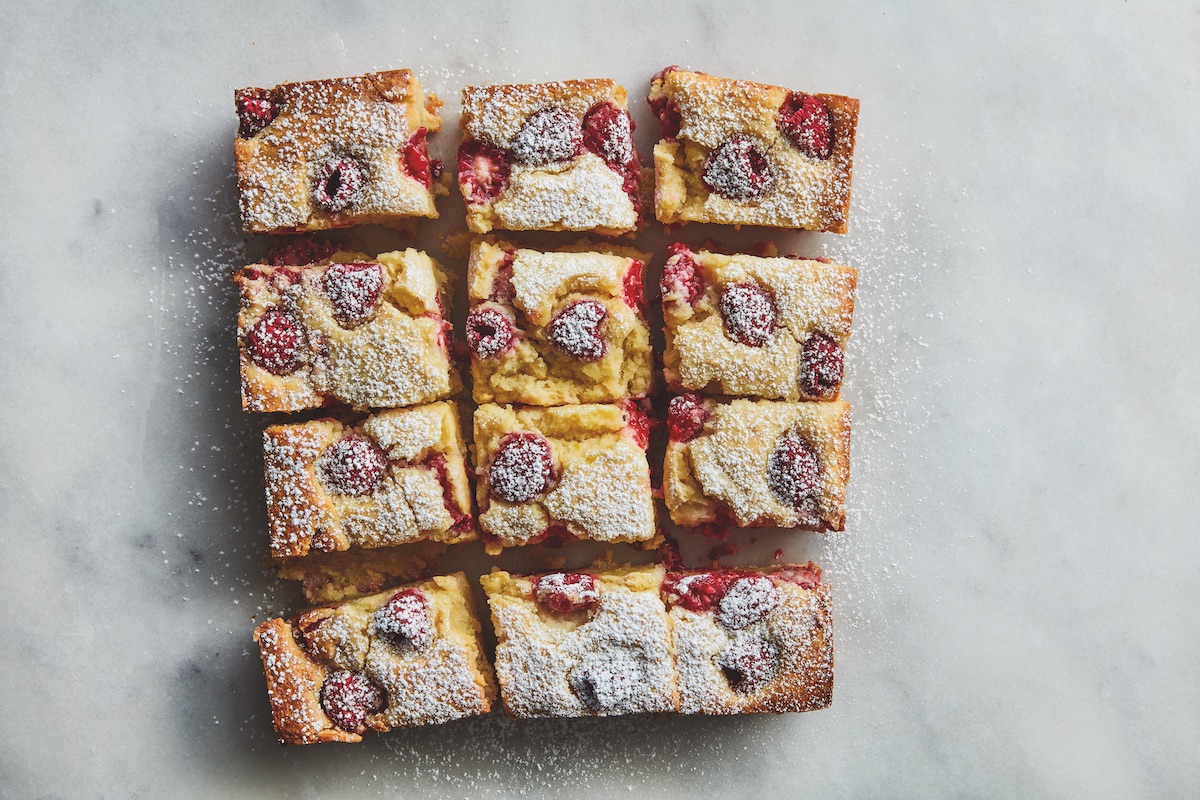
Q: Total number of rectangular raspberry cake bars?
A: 12